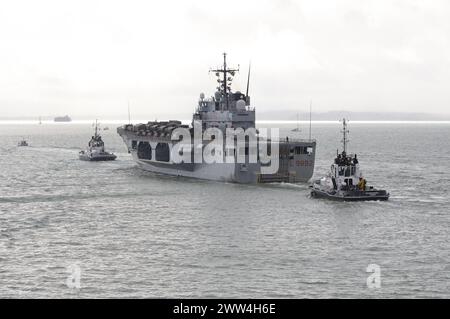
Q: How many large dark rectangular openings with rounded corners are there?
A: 2